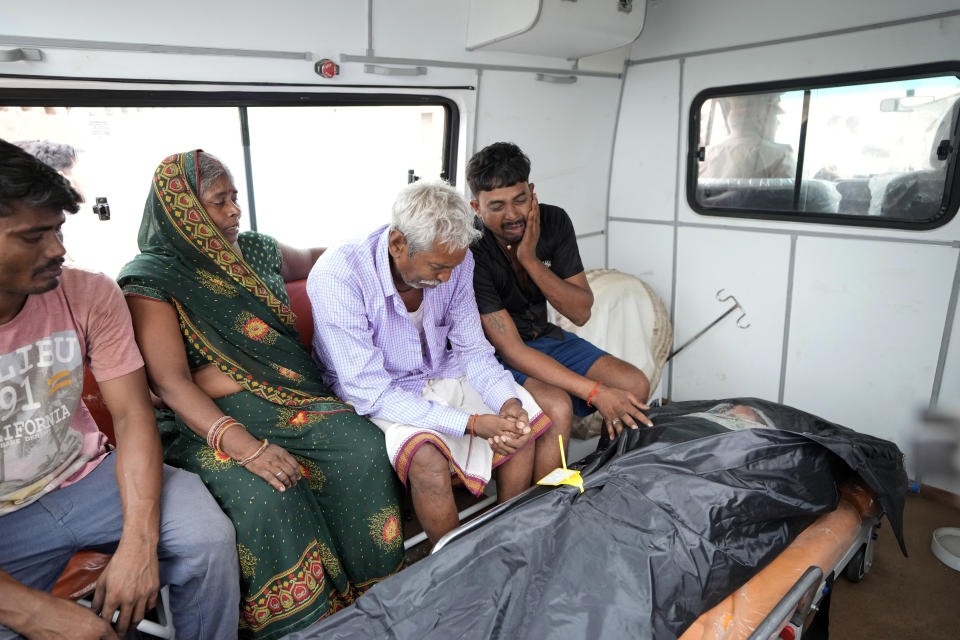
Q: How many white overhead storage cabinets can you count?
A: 1